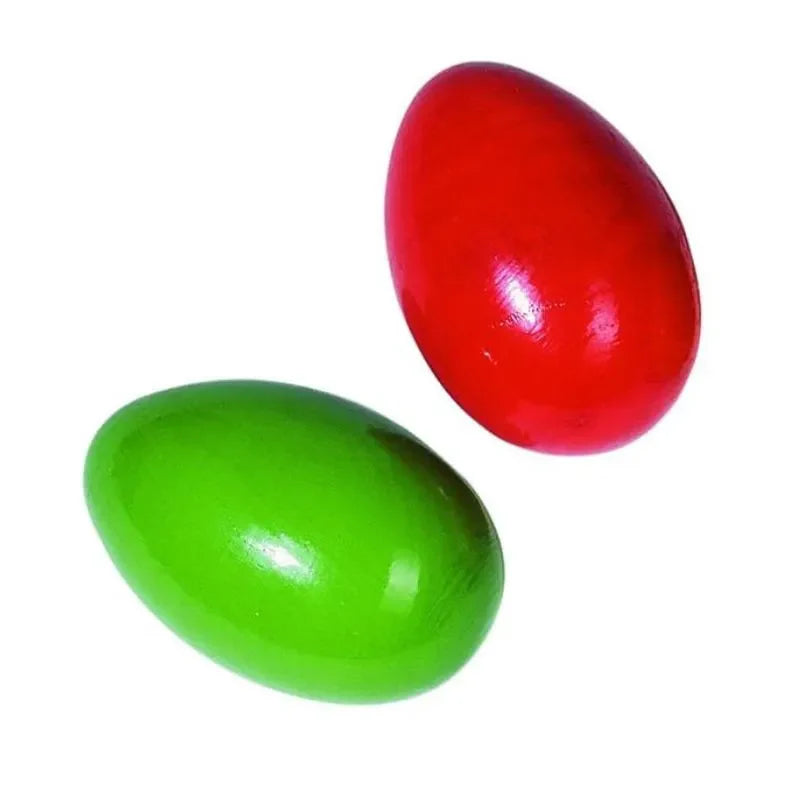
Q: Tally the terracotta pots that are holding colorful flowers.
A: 0